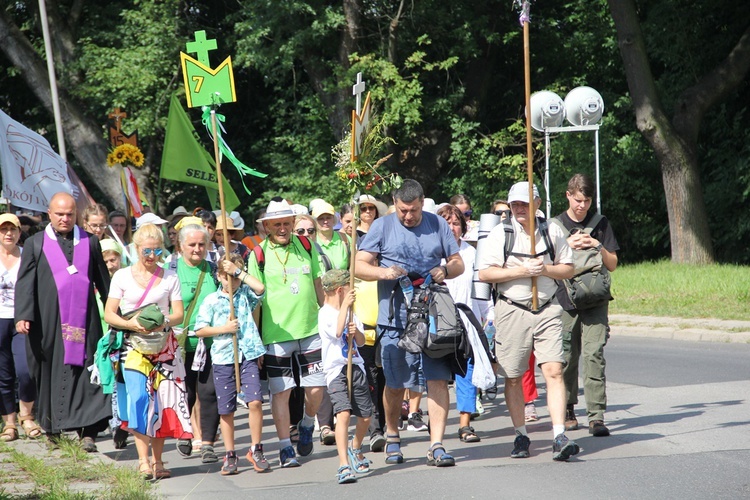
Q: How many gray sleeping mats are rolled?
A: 1